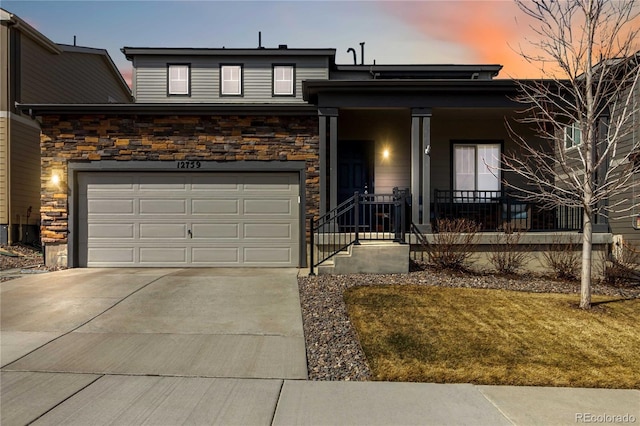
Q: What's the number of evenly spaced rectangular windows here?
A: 3